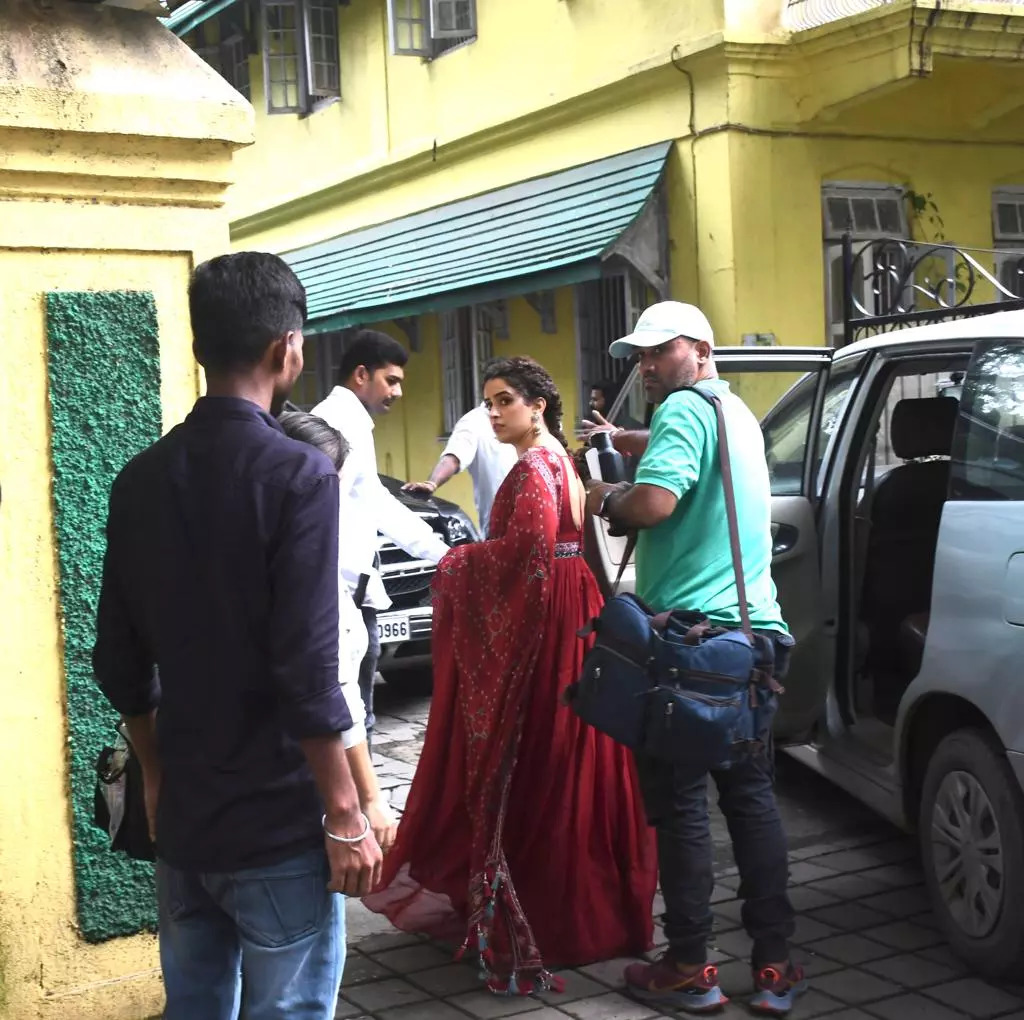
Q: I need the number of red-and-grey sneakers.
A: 2